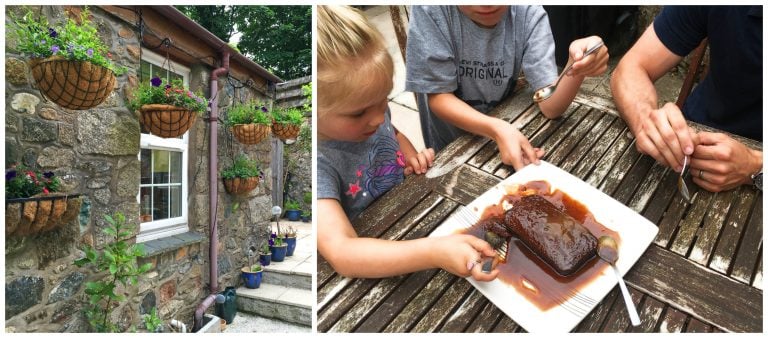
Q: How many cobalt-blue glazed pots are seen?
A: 6